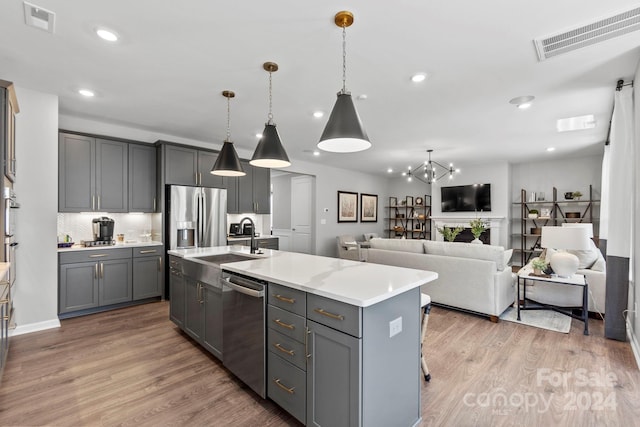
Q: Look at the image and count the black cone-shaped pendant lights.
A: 3